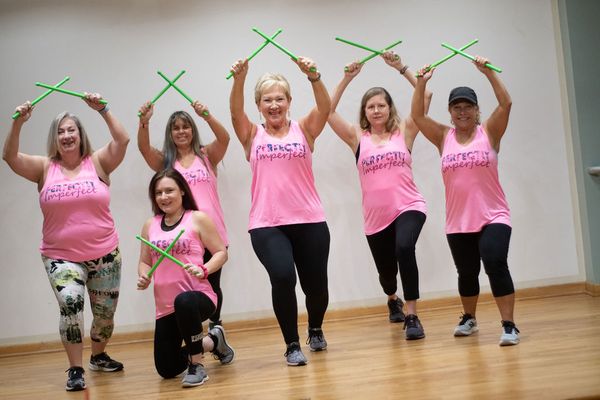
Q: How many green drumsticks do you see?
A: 12